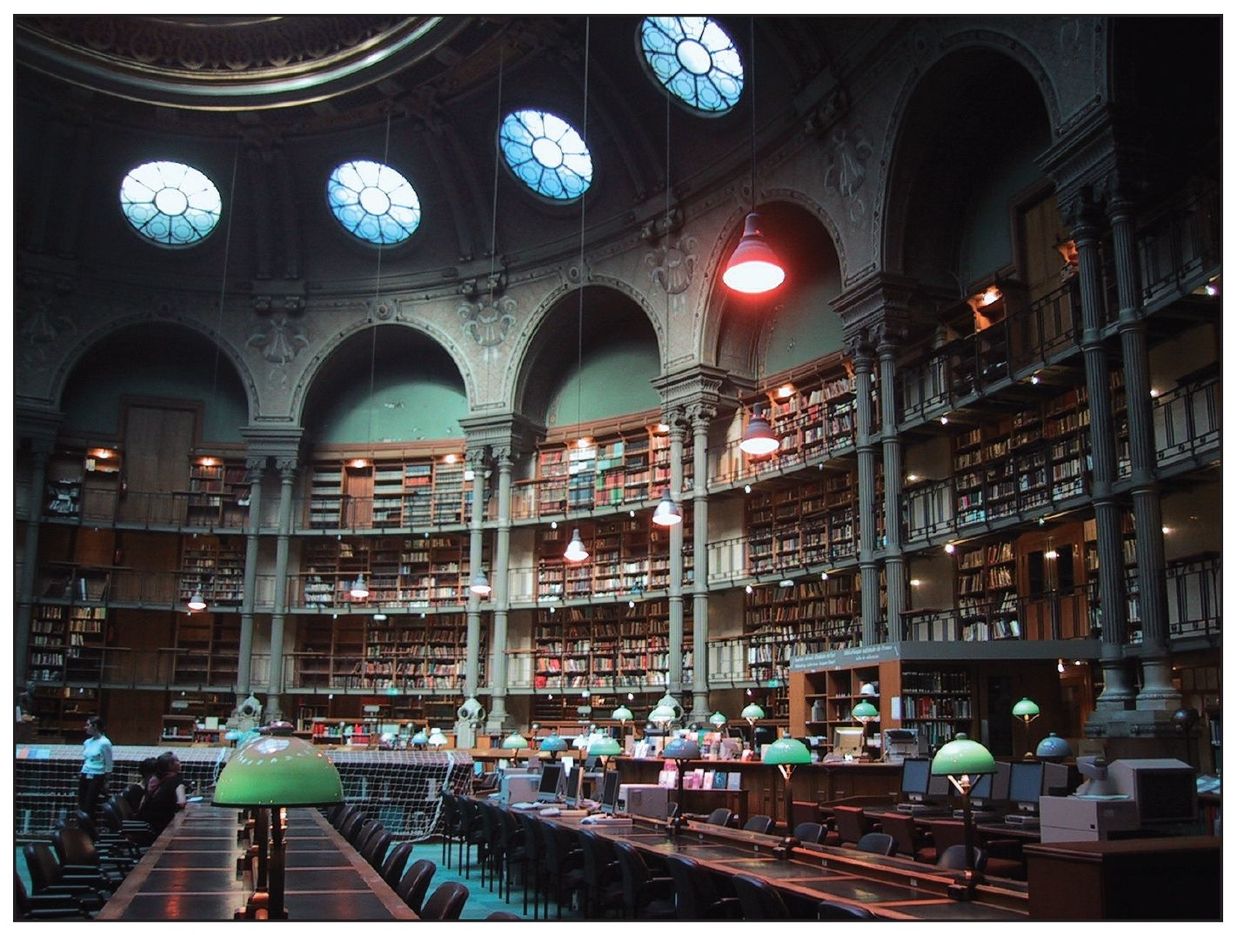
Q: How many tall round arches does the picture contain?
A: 5